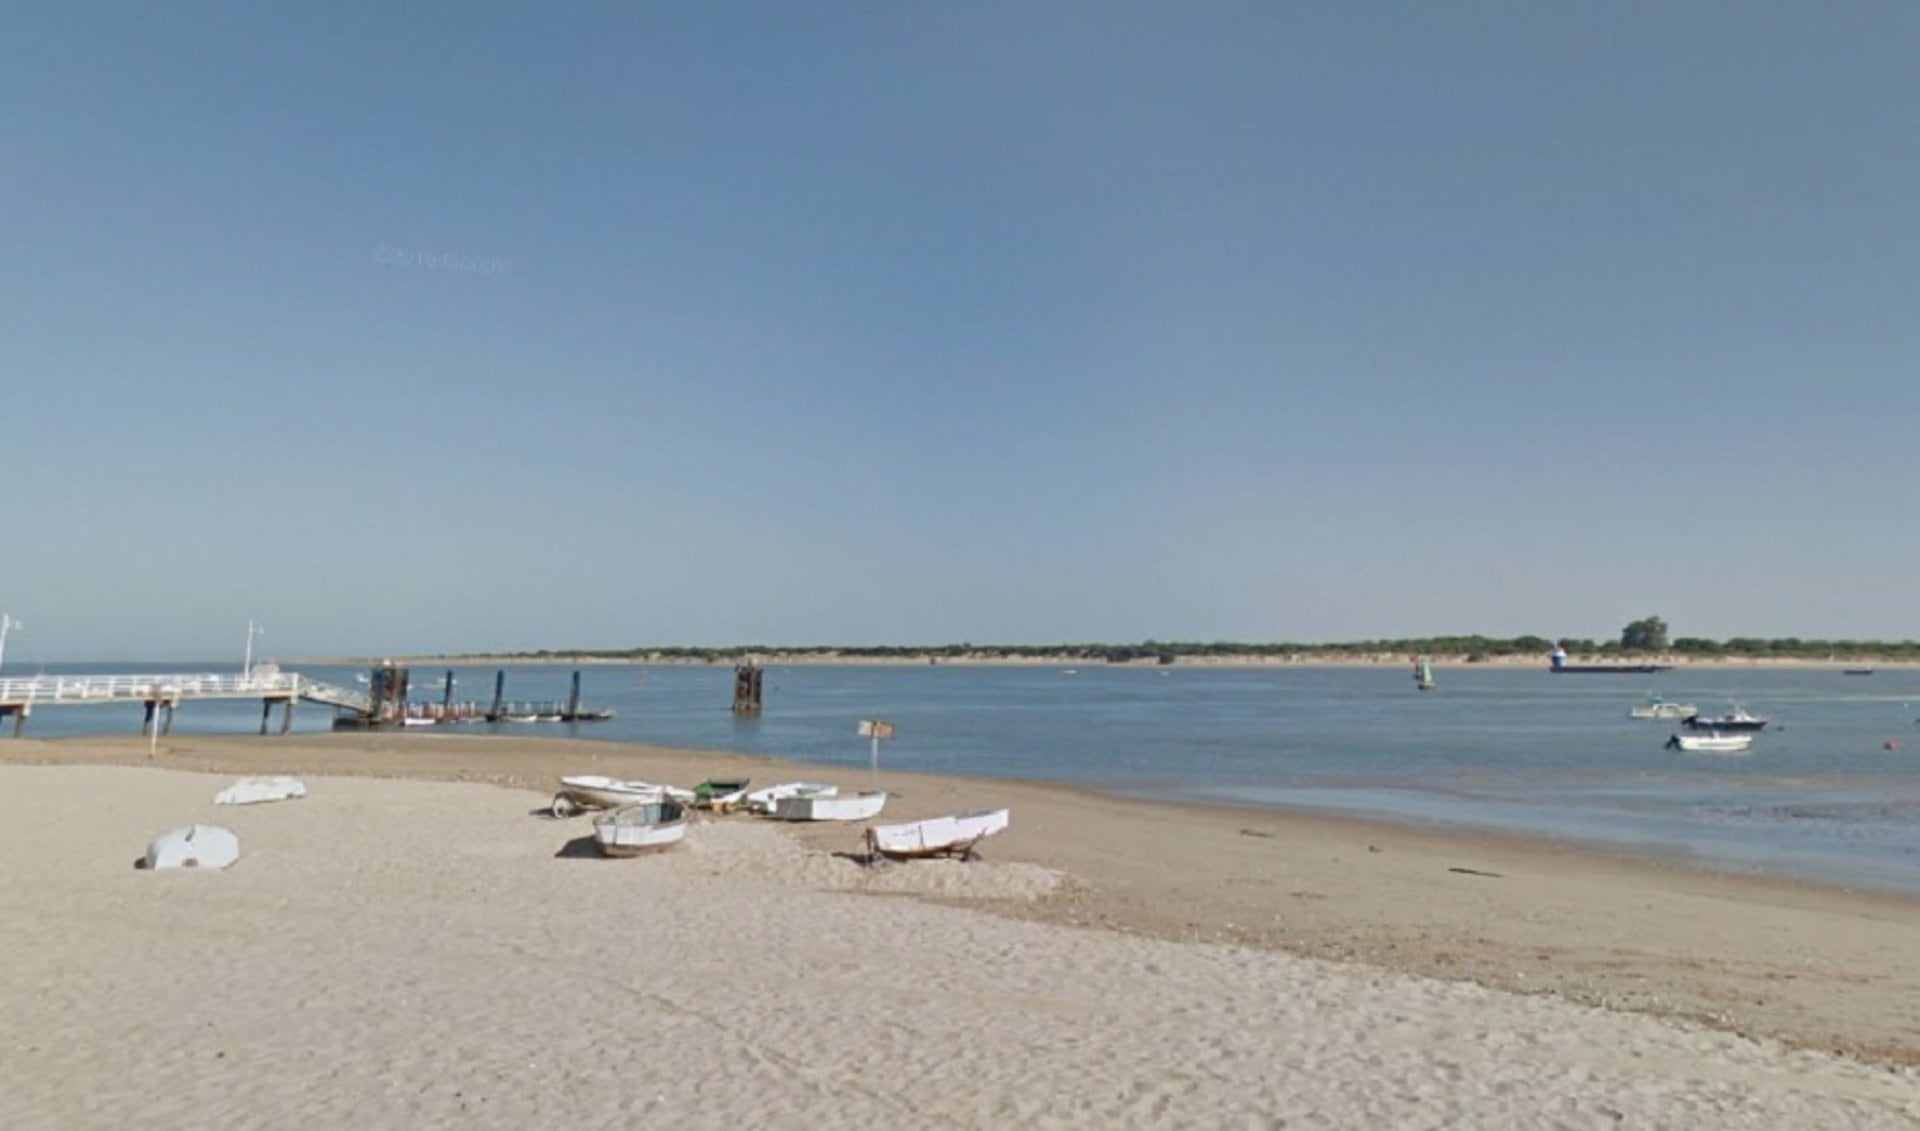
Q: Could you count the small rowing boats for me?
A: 8